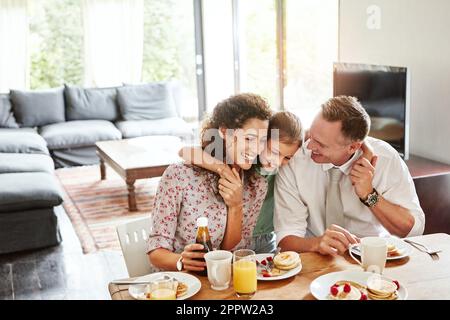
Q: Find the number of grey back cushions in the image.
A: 4